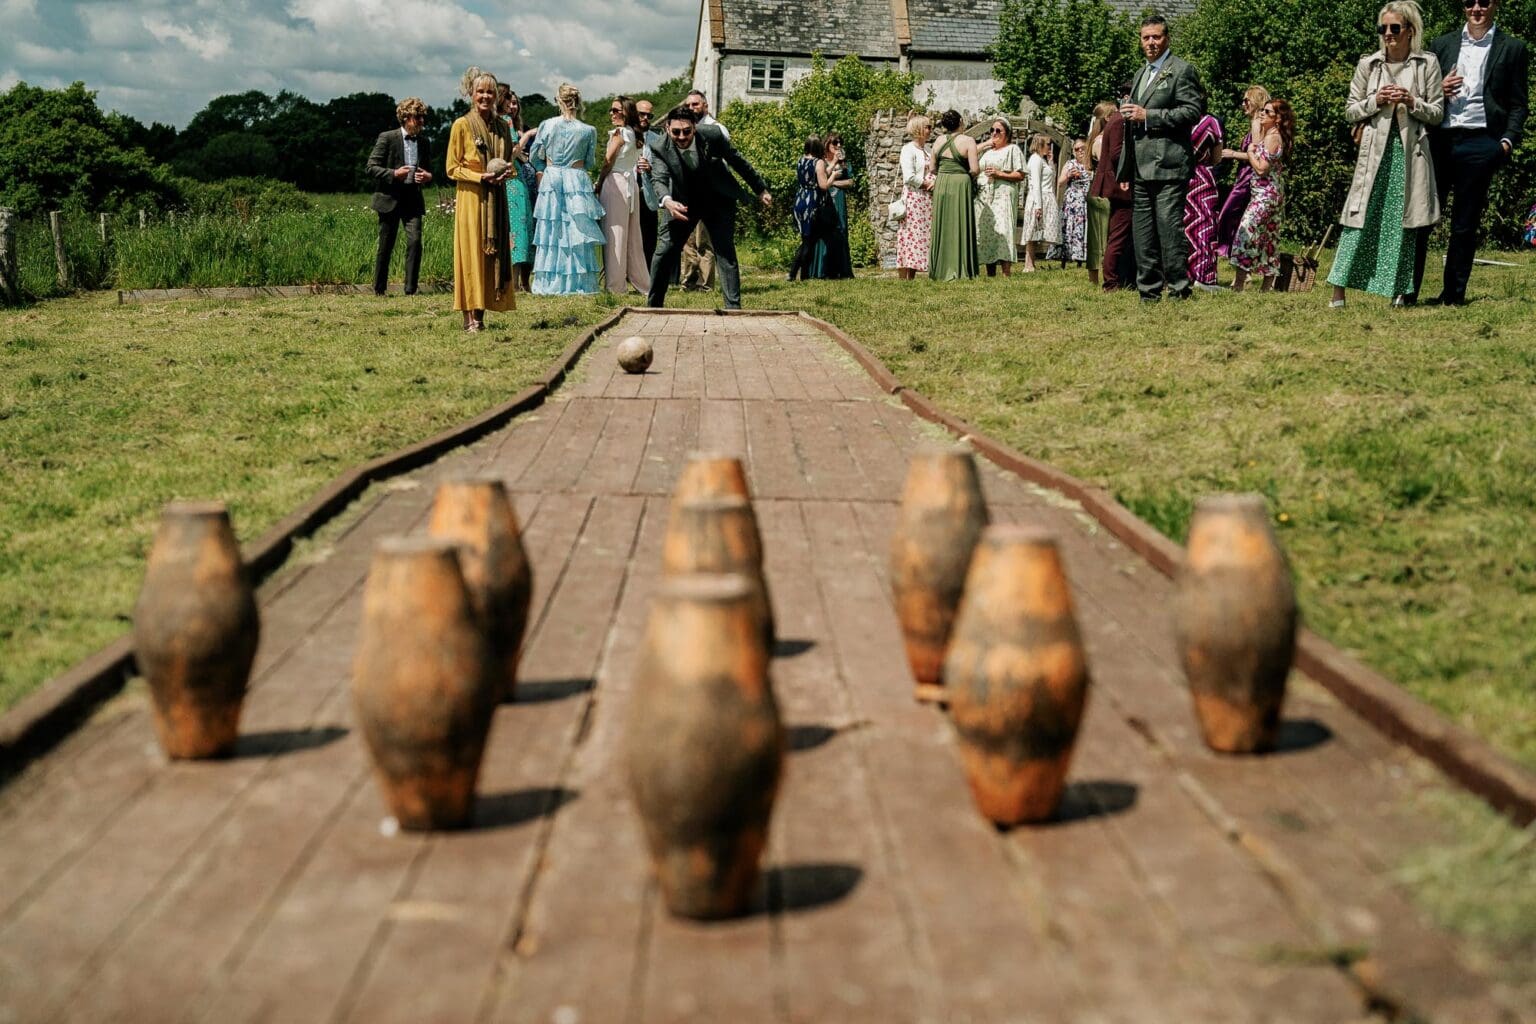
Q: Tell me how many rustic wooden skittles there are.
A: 9